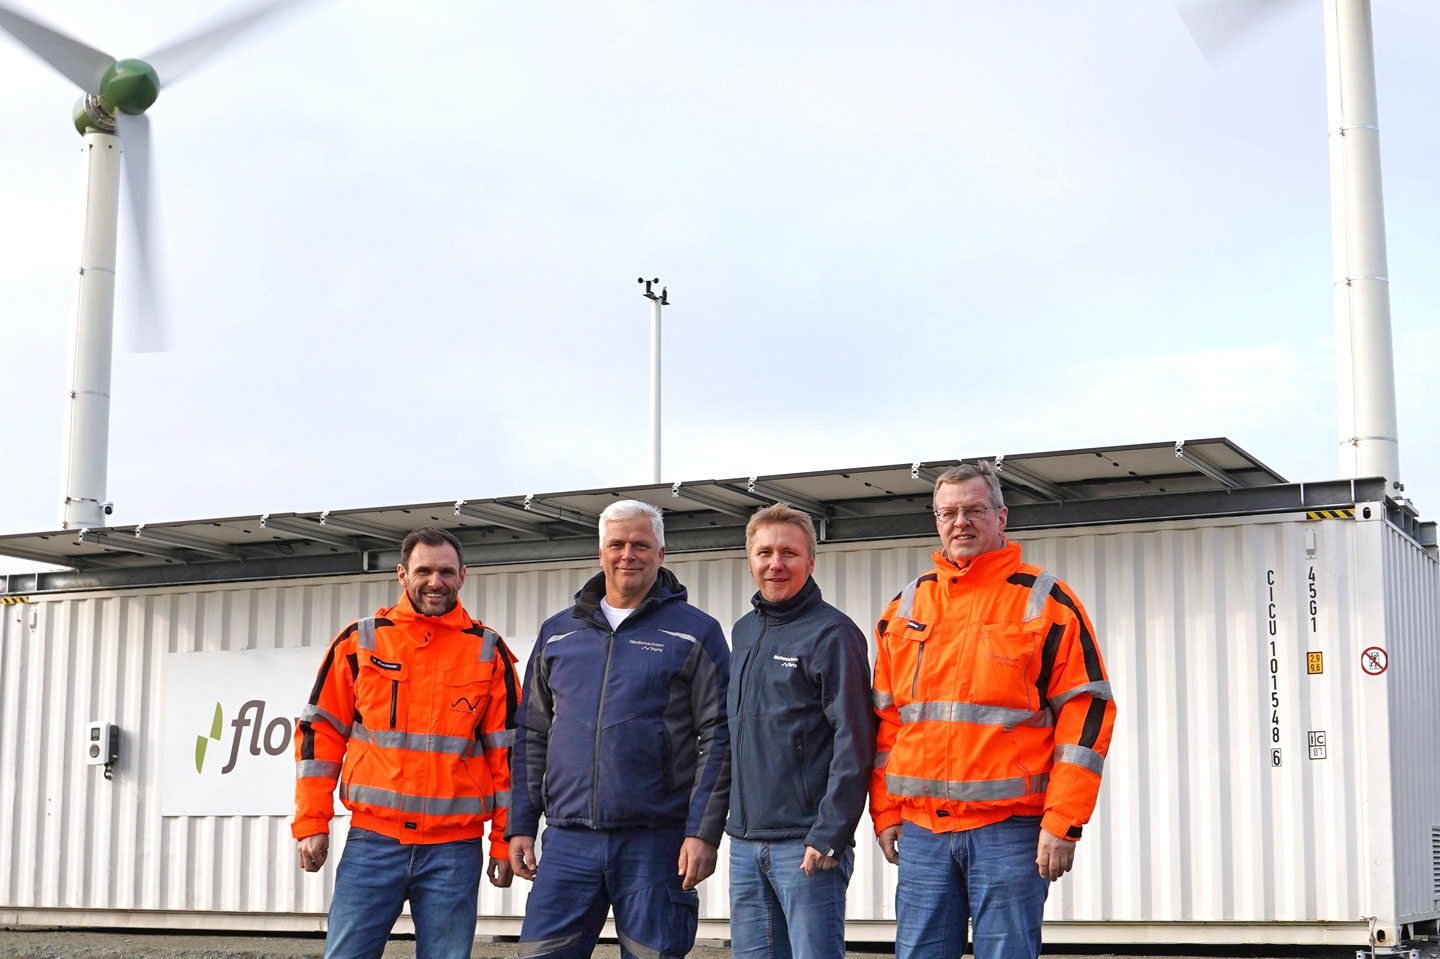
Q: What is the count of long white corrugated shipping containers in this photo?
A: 1